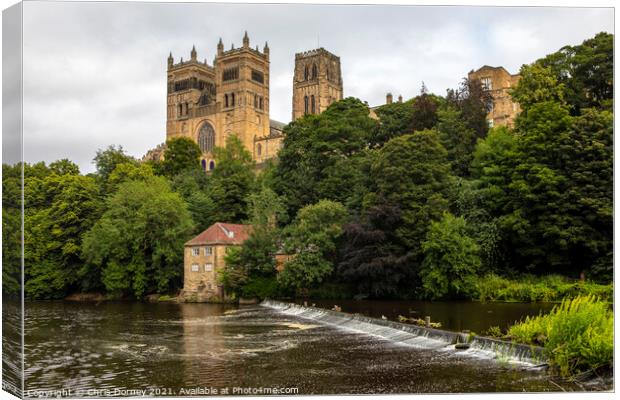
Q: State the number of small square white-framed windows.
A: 4